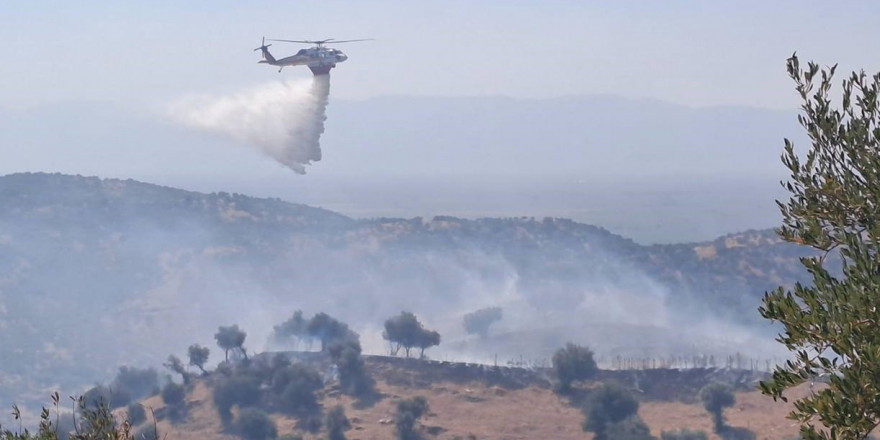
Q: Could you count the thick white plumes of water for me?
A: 1